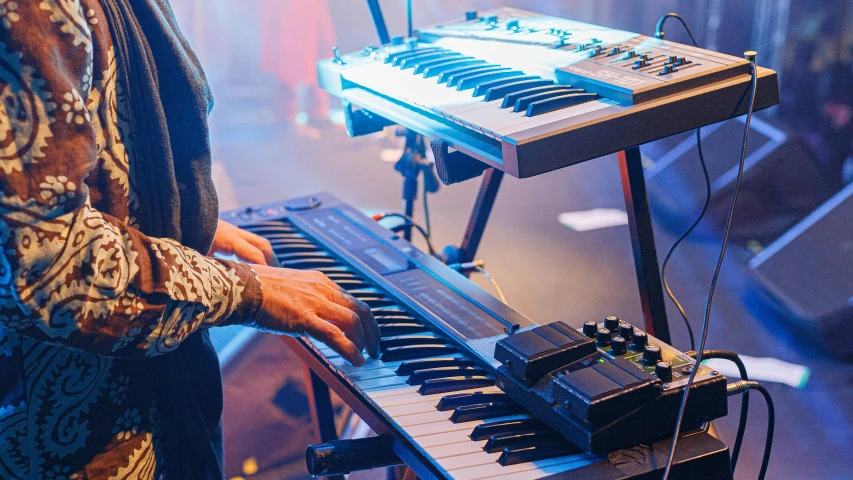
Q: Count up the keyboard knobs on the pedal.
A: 8